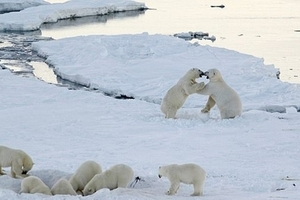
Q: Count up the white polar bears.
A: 8